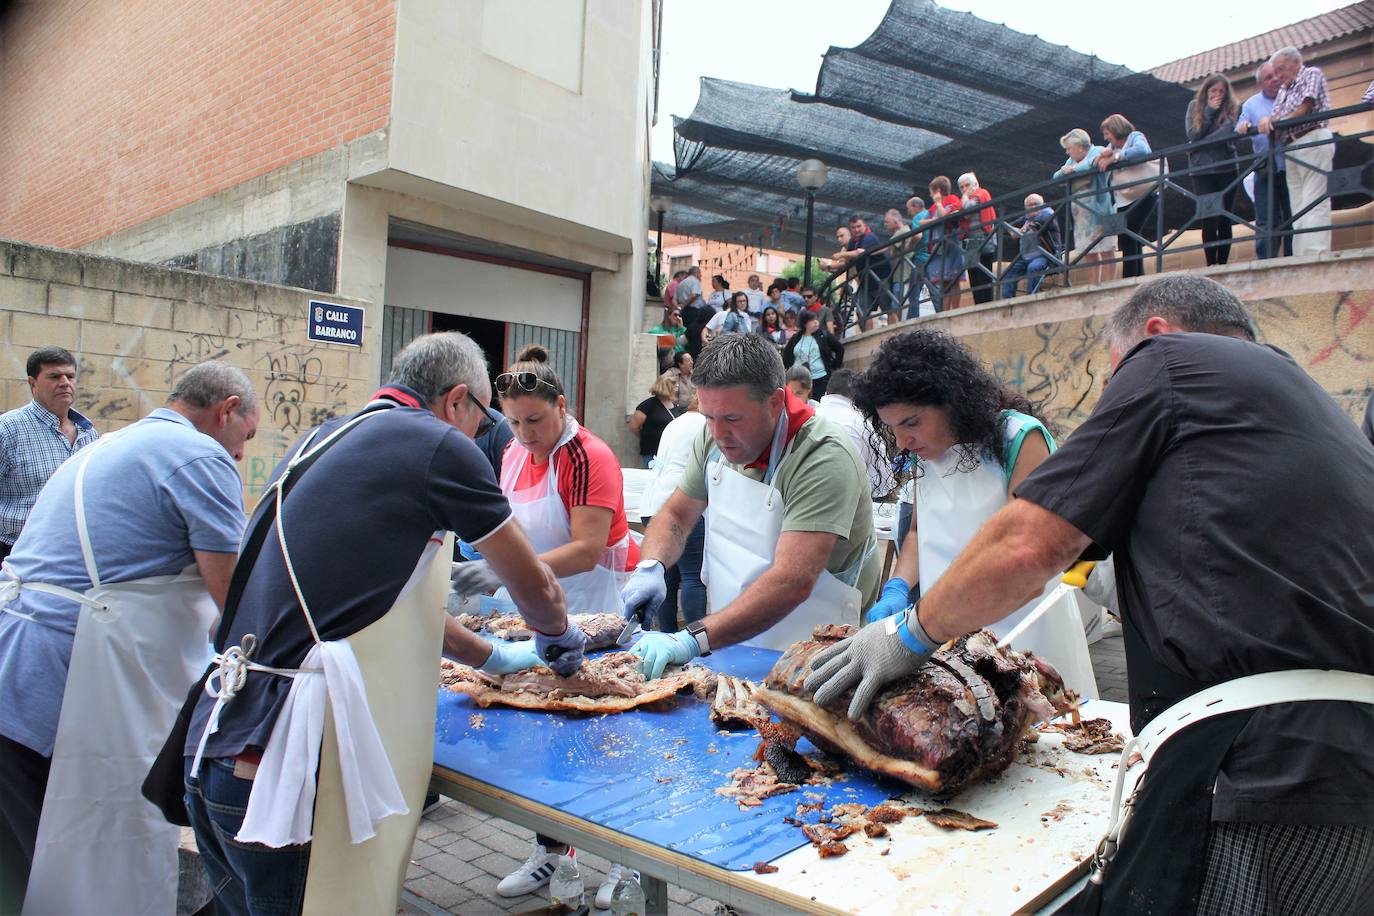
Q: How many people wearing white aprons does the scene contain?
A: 5